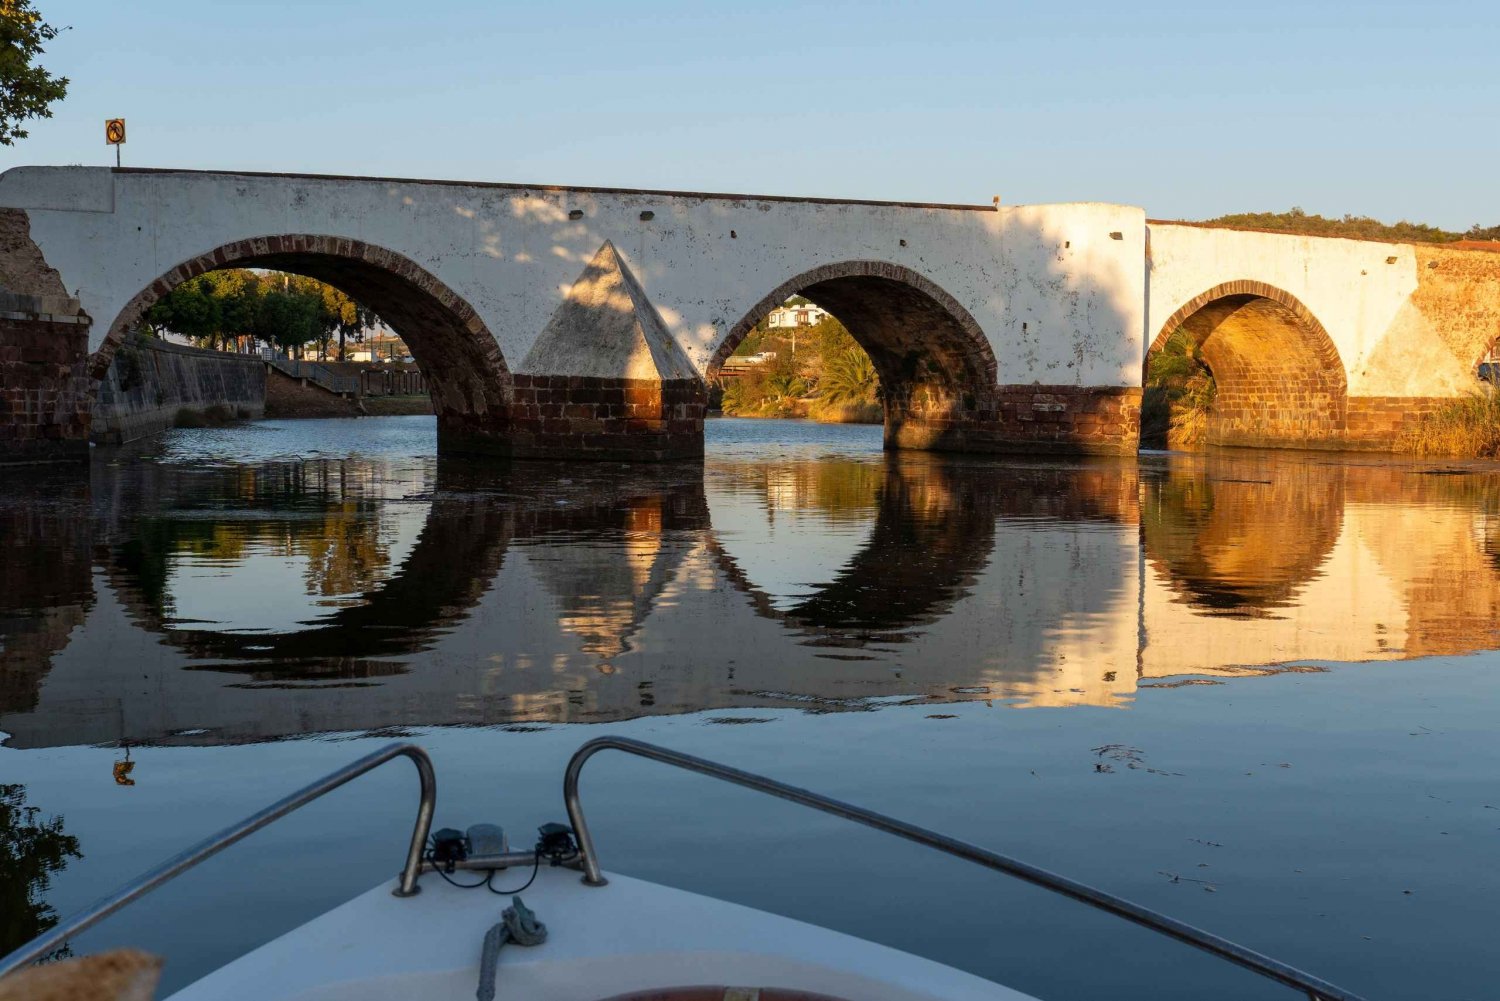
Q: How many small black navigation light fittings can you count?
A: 2